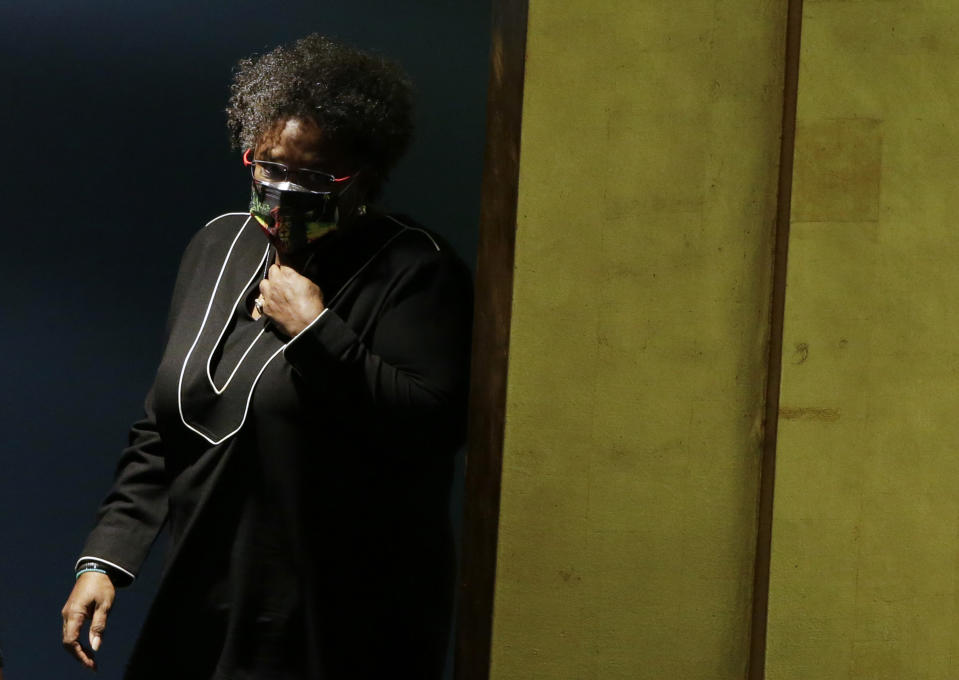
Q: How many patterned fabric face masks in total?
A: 1